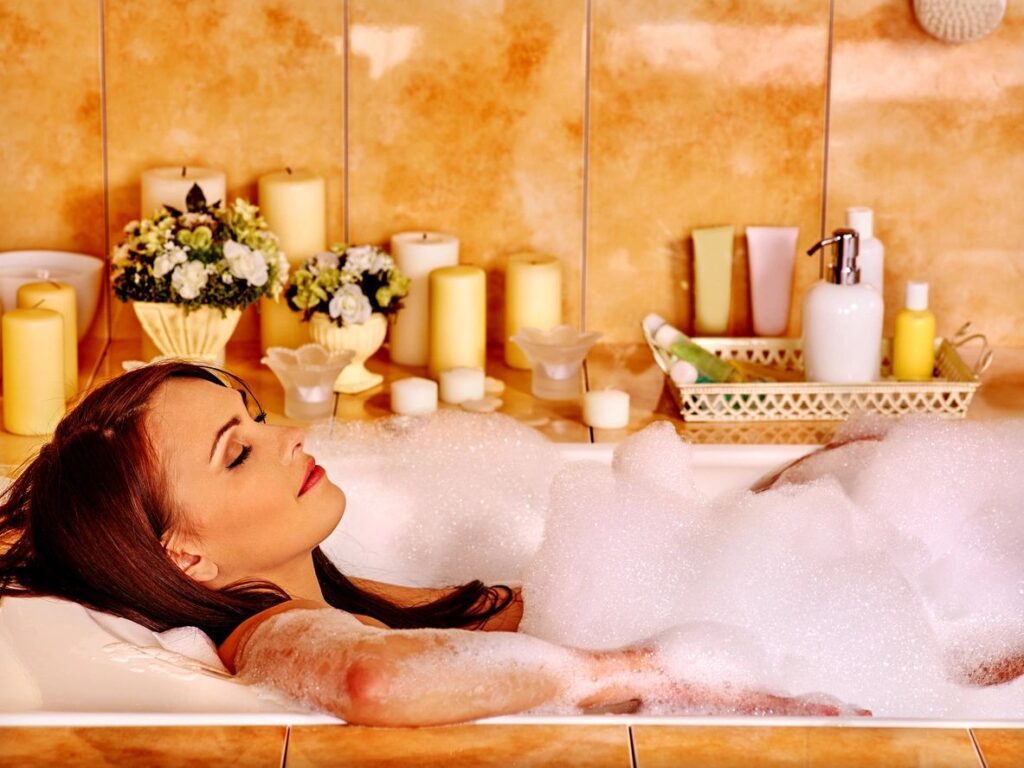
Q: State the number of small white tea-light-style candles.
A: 3